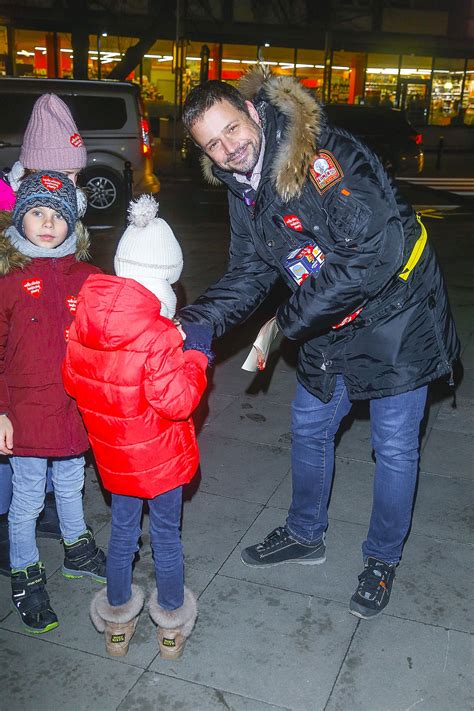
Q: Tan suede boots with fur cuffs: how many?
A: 2